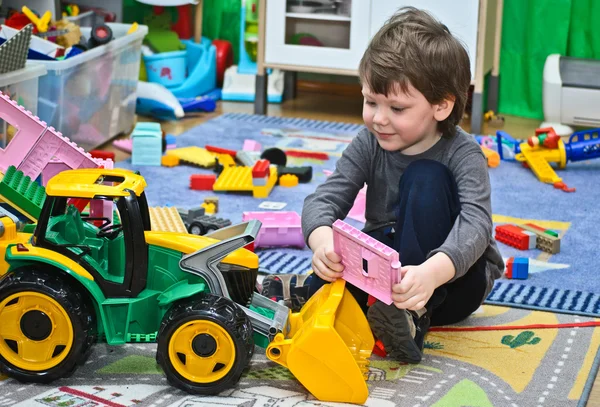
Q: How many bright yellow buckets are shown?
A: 1